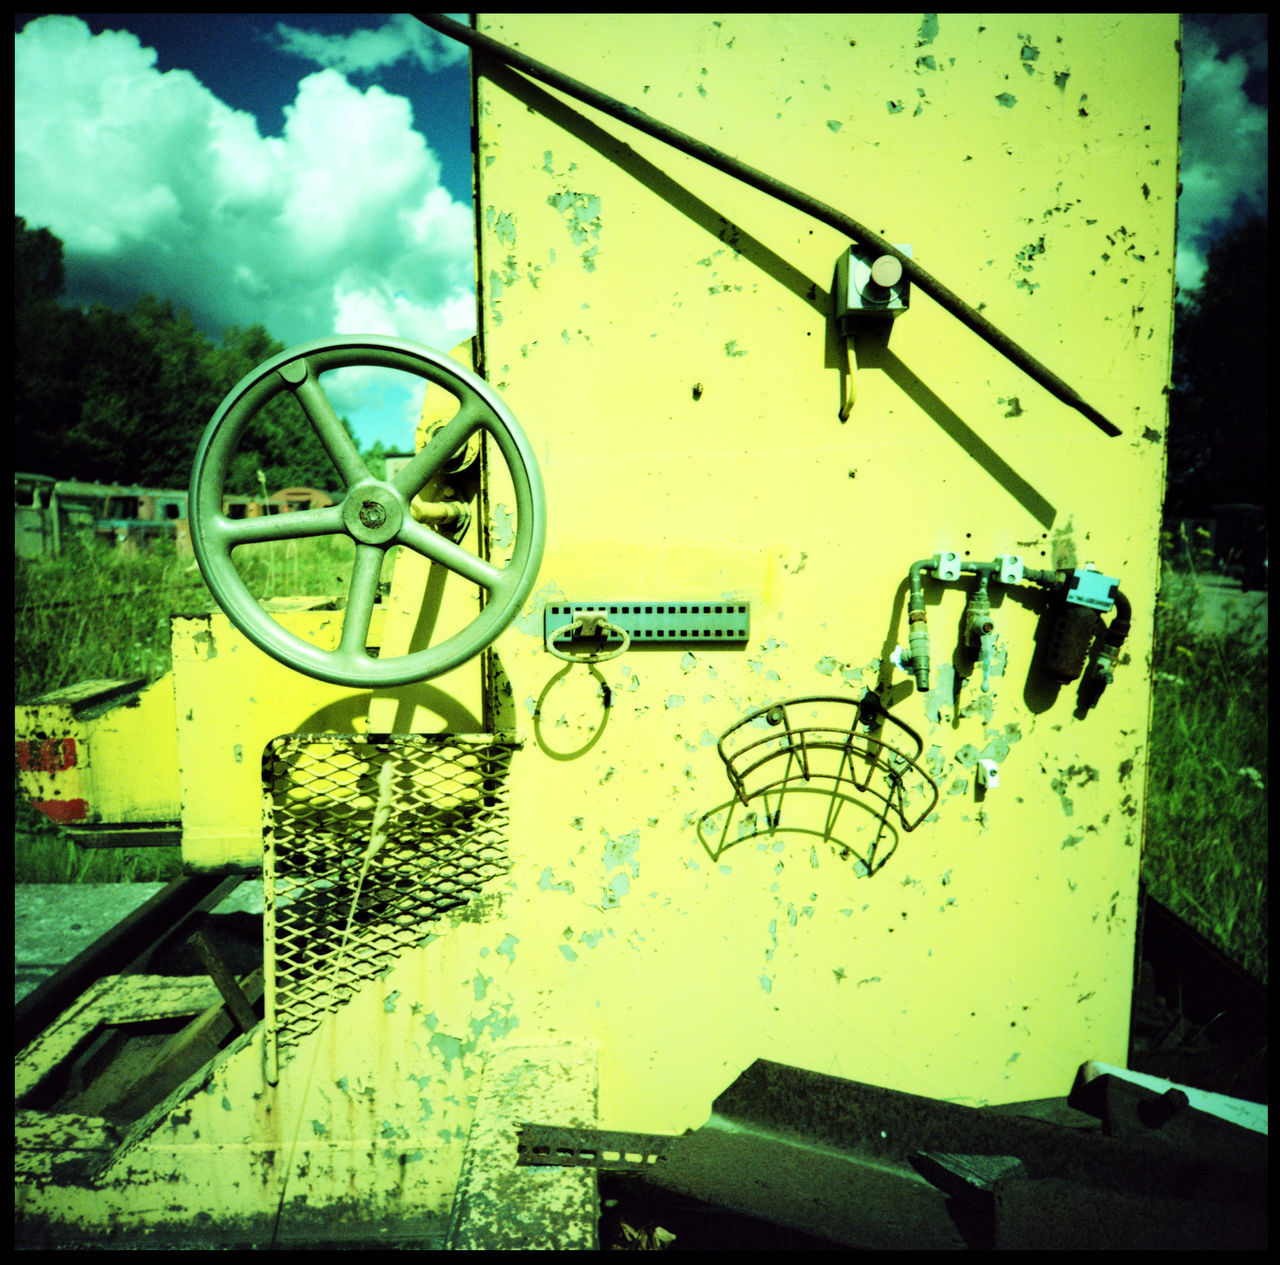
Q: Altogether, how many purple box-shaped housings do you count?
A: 0